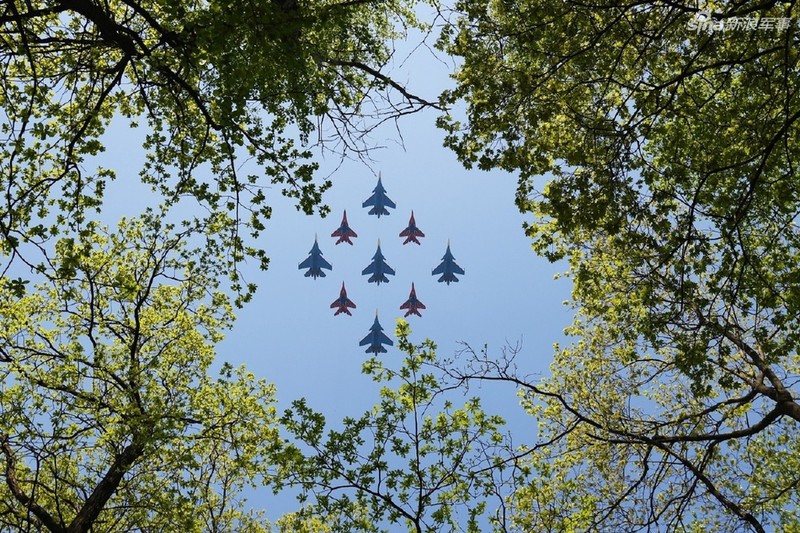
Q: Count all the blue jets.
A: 5